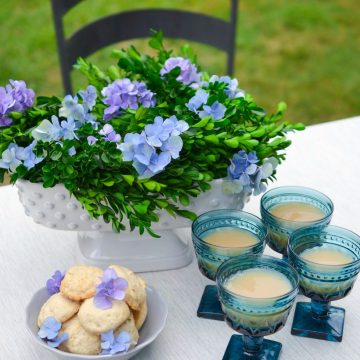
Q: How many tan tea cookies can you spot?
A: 7